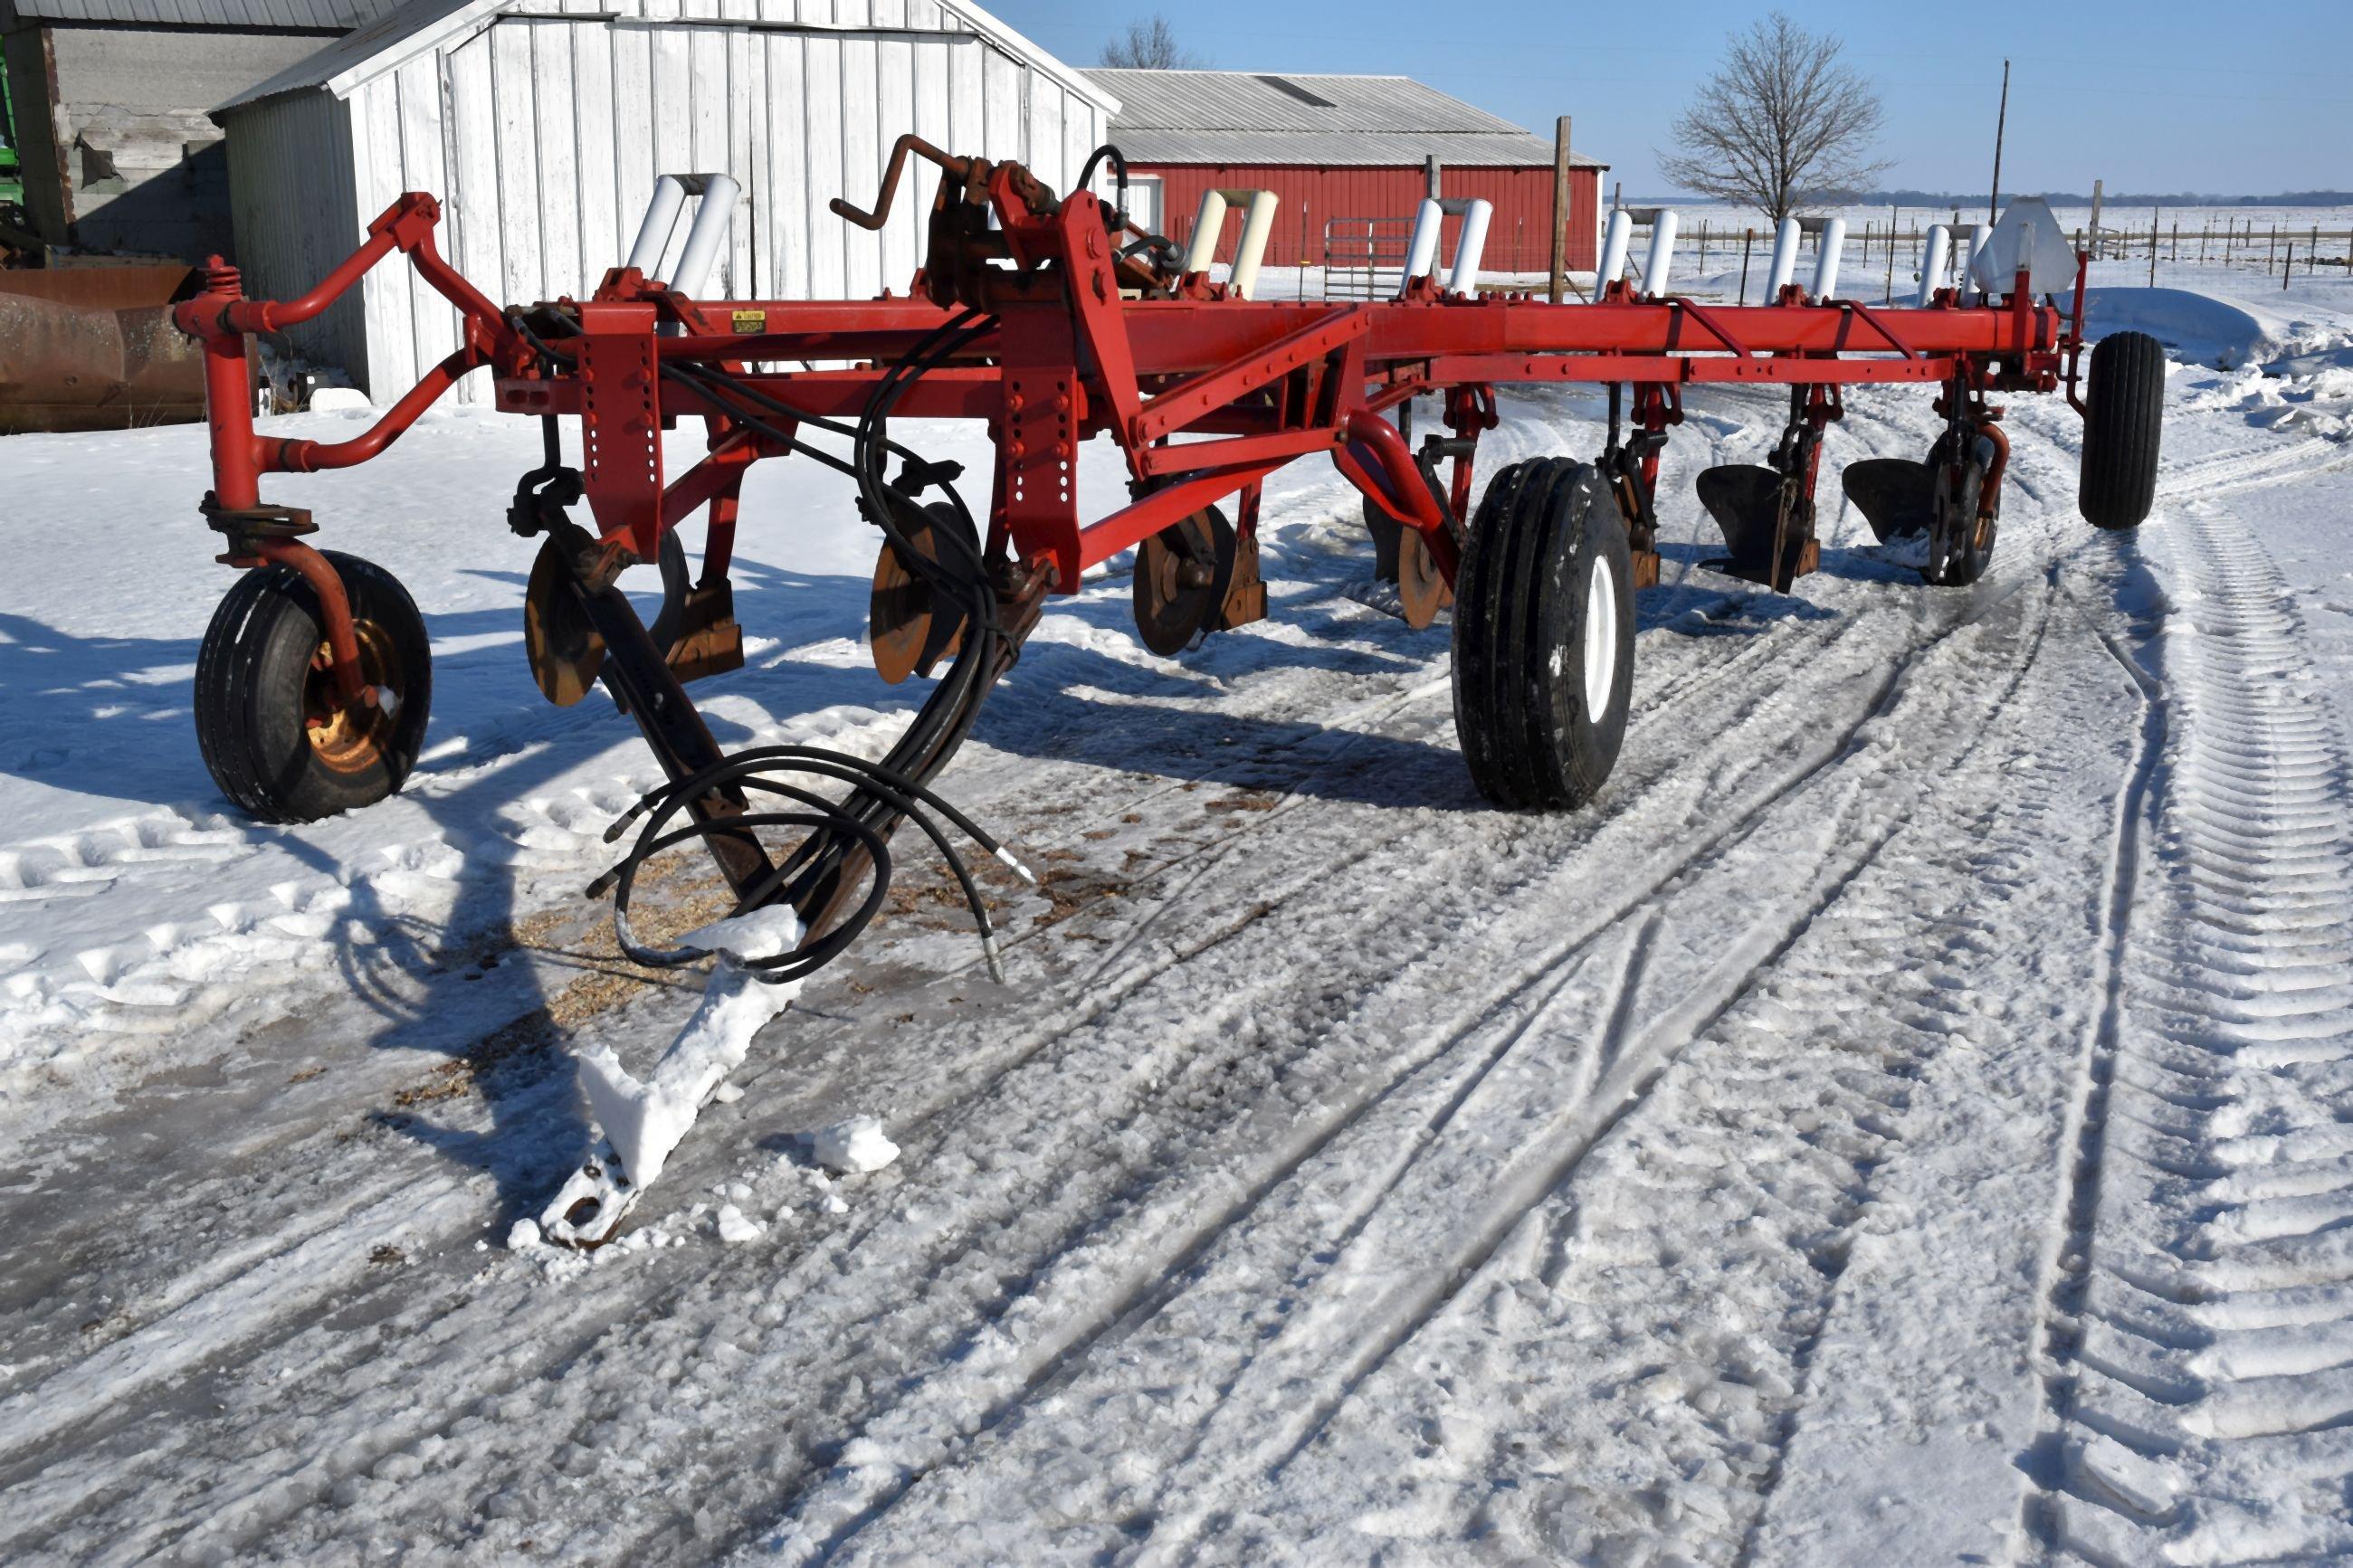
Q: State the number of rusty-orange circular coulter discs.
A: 4